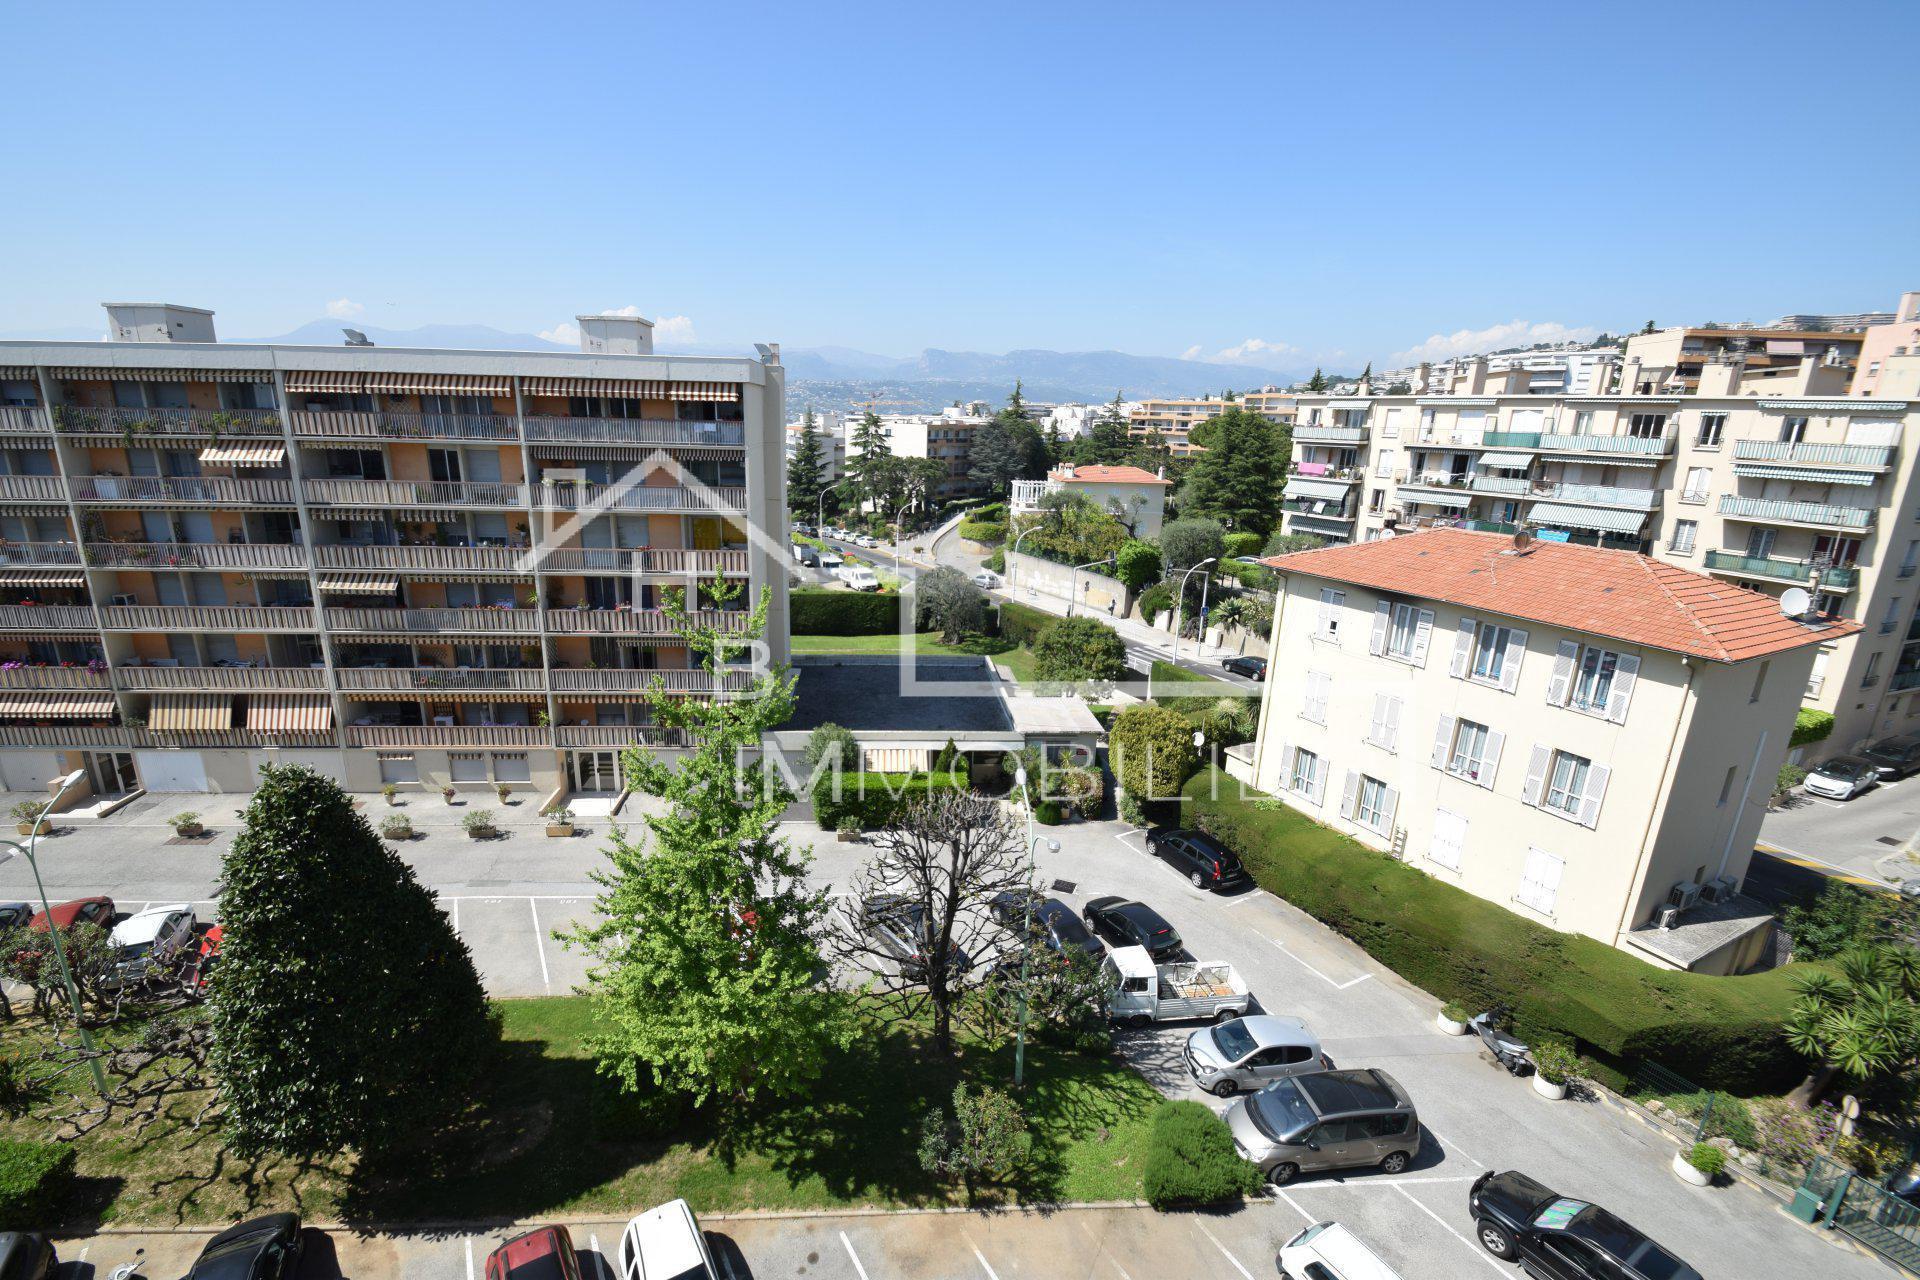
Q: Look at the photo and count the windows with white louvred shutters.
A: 12